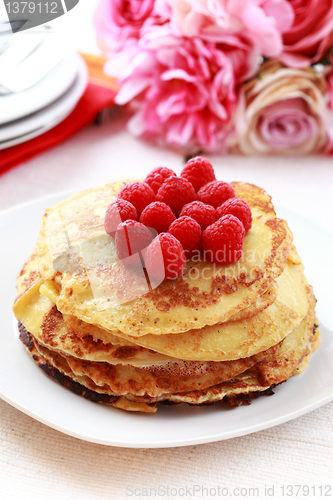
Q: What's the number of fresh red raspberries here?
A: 13